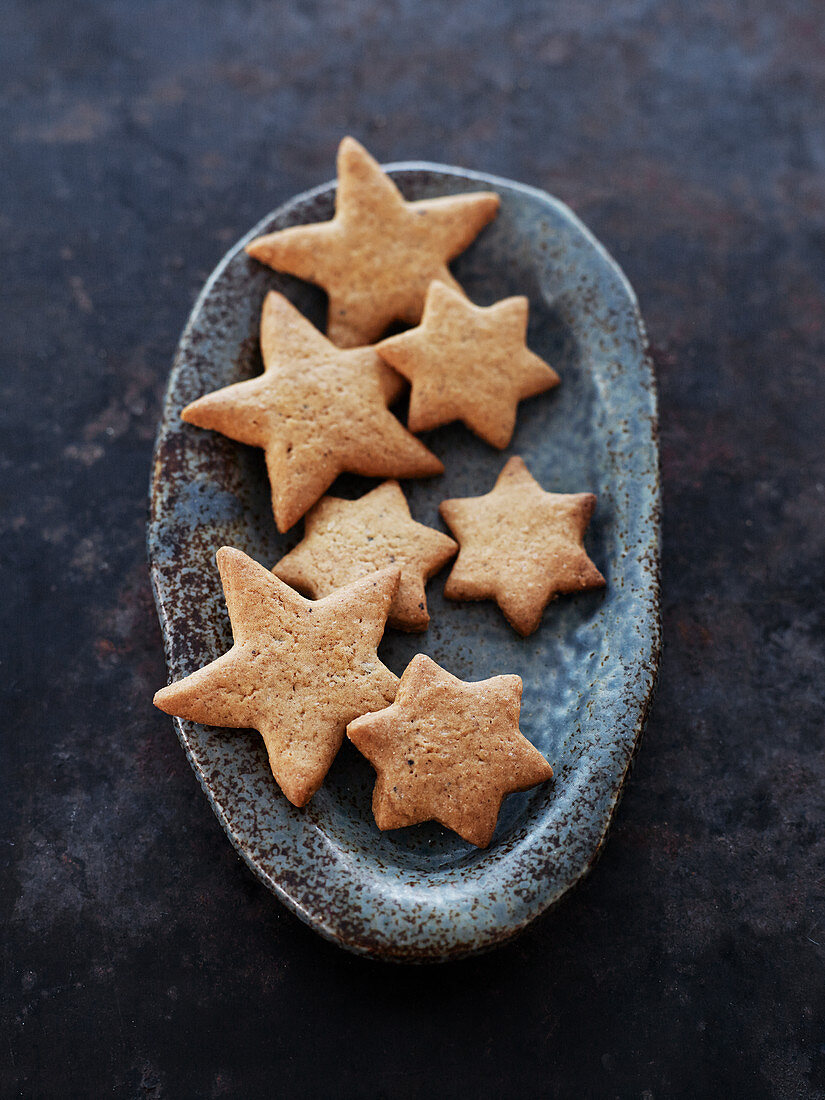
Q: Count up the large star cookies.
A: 3